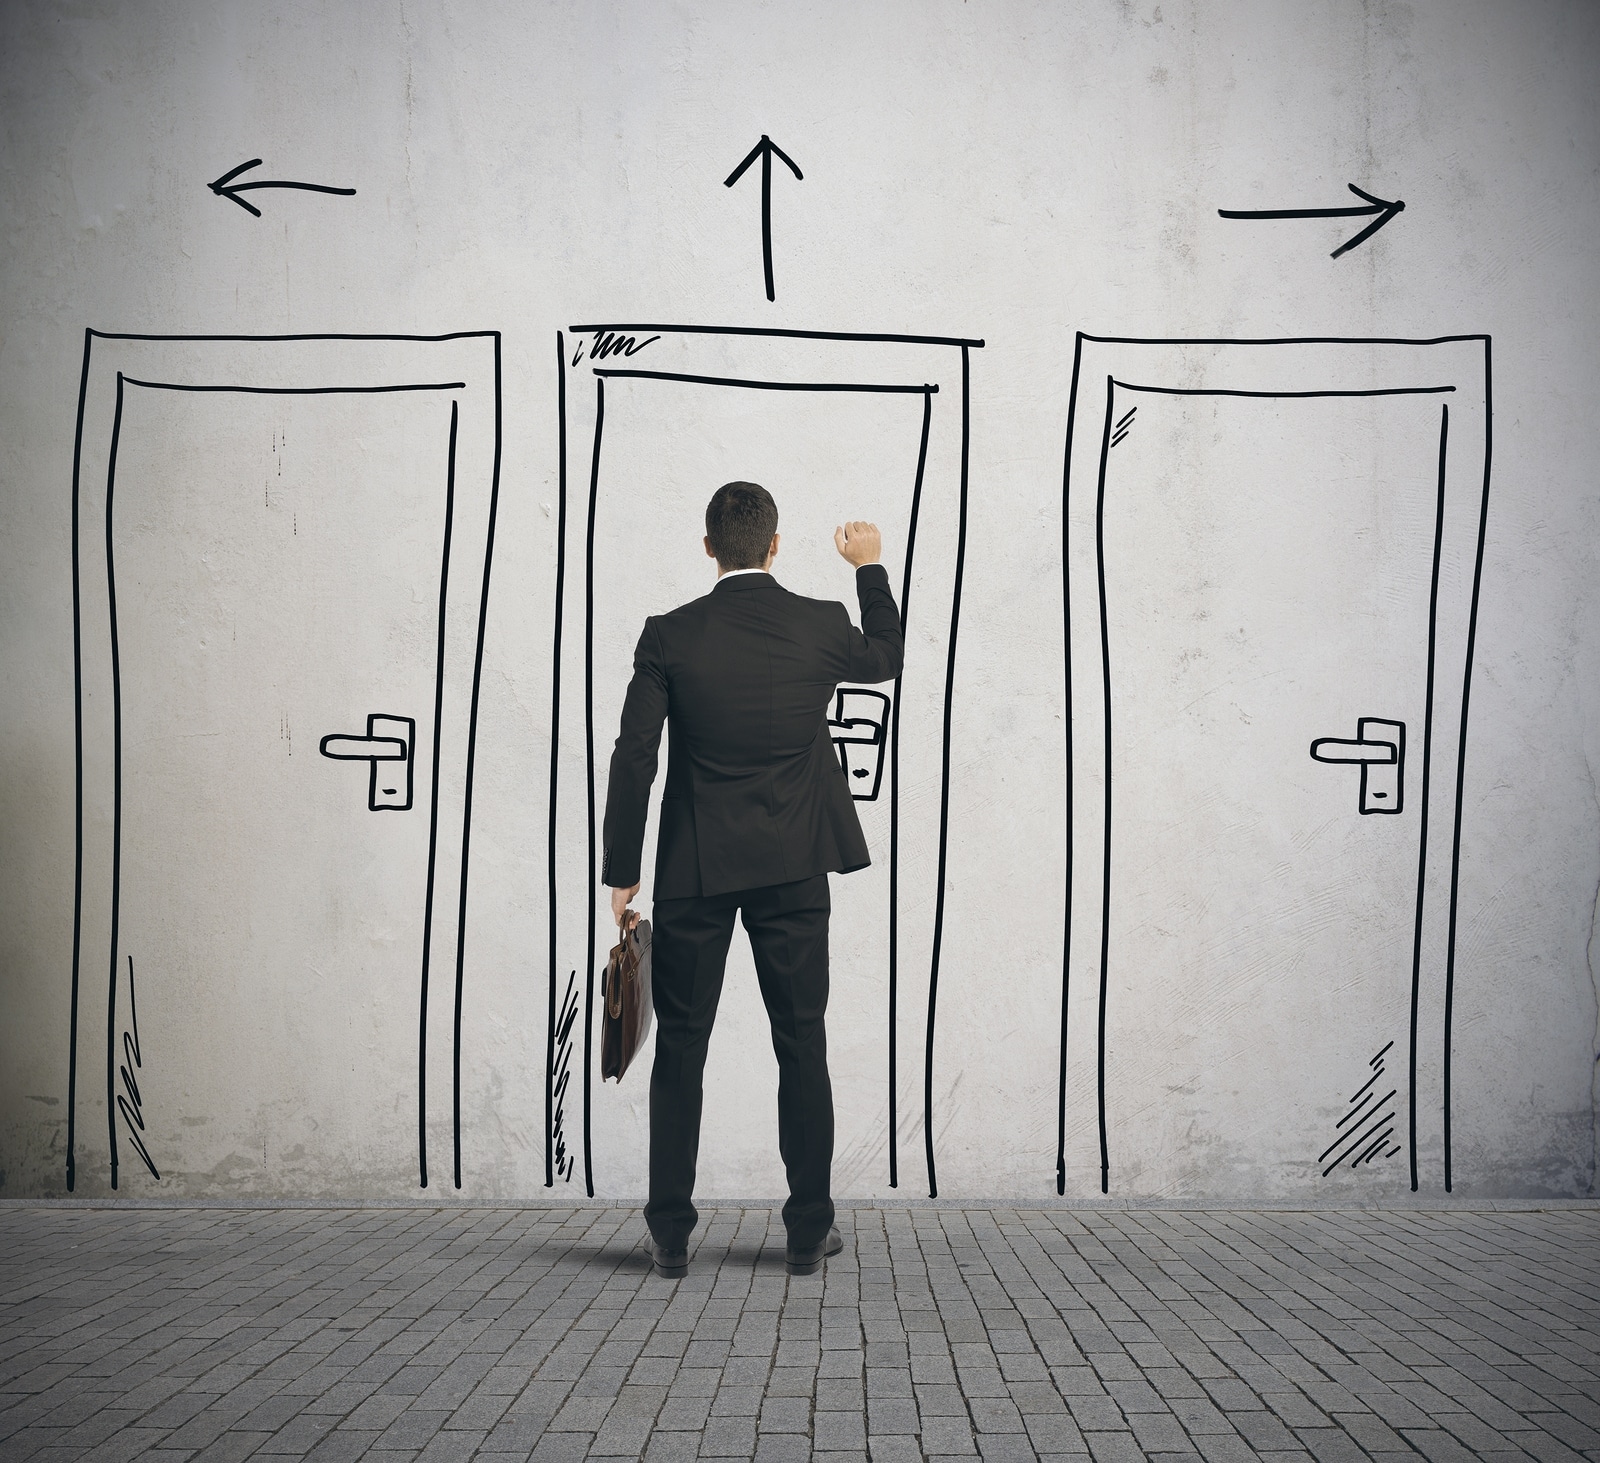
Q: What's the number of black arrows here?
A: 3